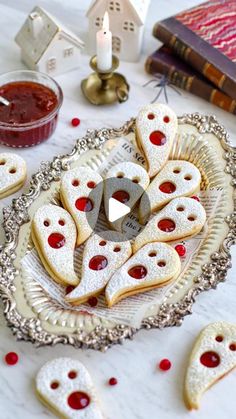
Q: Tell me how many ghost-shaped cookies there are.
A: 11